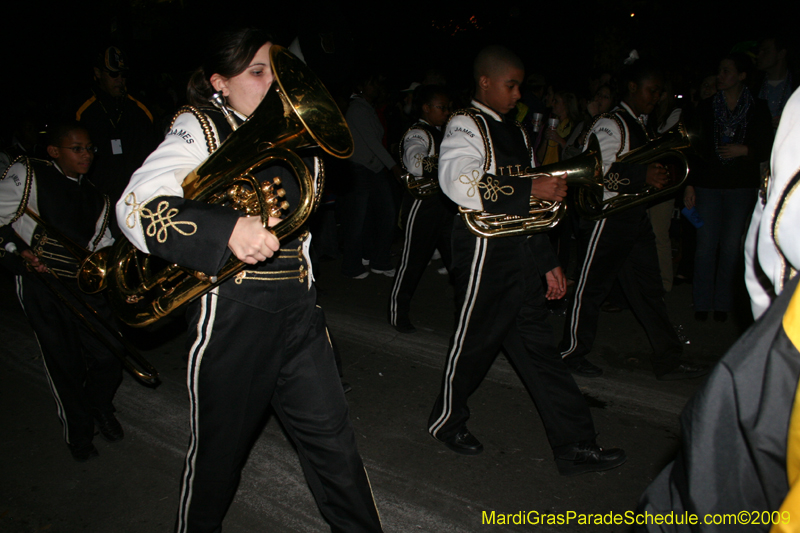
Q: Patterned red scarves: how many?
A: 0